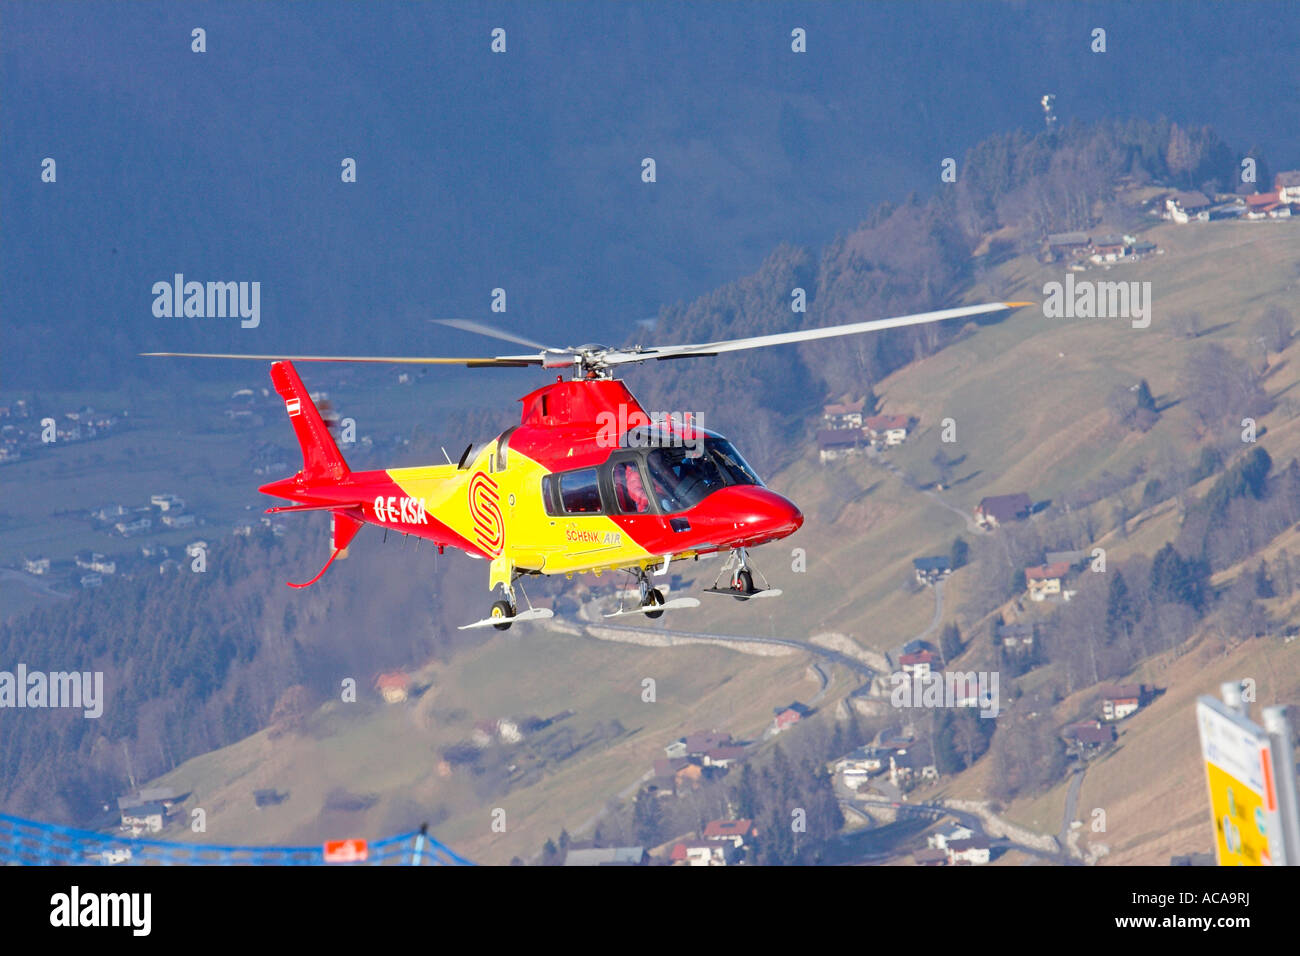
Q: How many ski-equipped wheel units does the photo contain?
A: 3